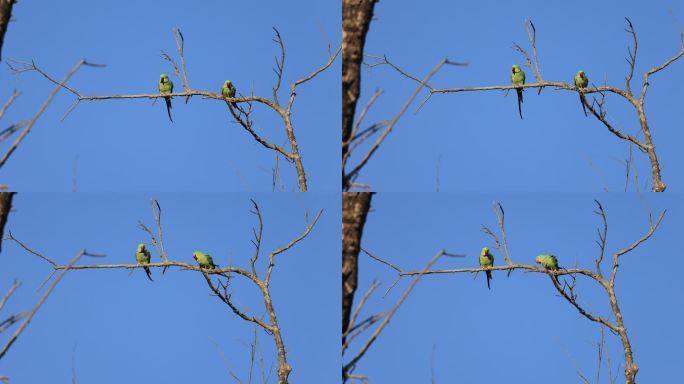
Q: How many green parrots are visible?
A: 8